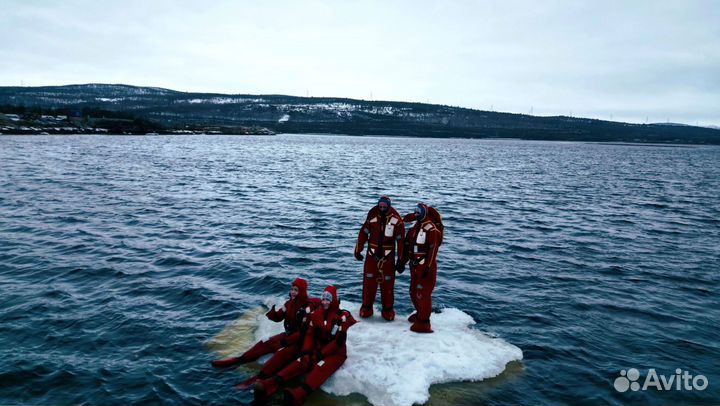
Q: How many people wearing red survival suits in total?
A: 4